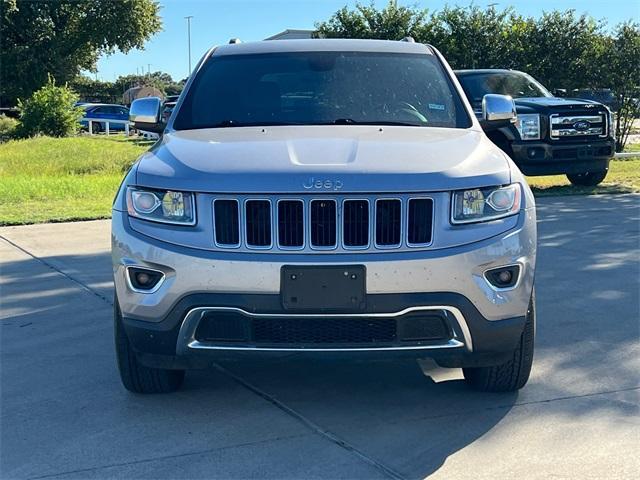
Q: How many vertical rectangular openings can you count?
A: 7